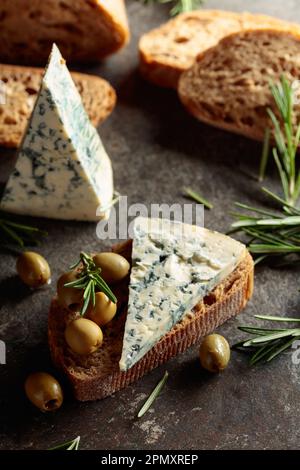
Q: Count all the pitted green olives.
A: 7